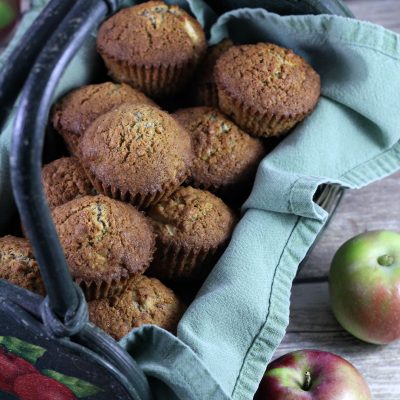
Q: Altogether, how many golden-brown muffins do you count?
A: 11